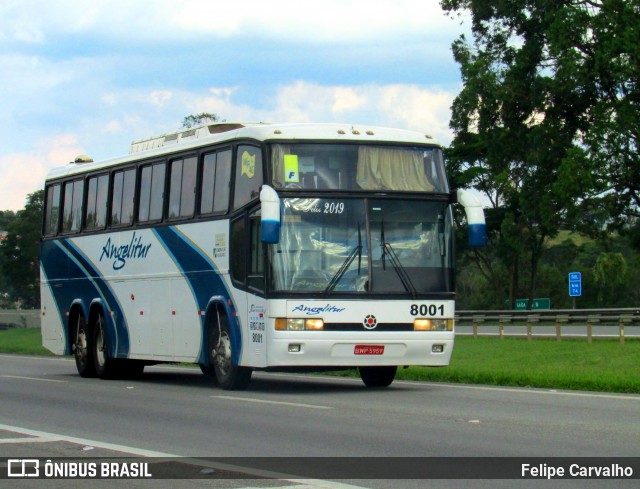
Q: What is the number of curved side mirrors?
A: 2